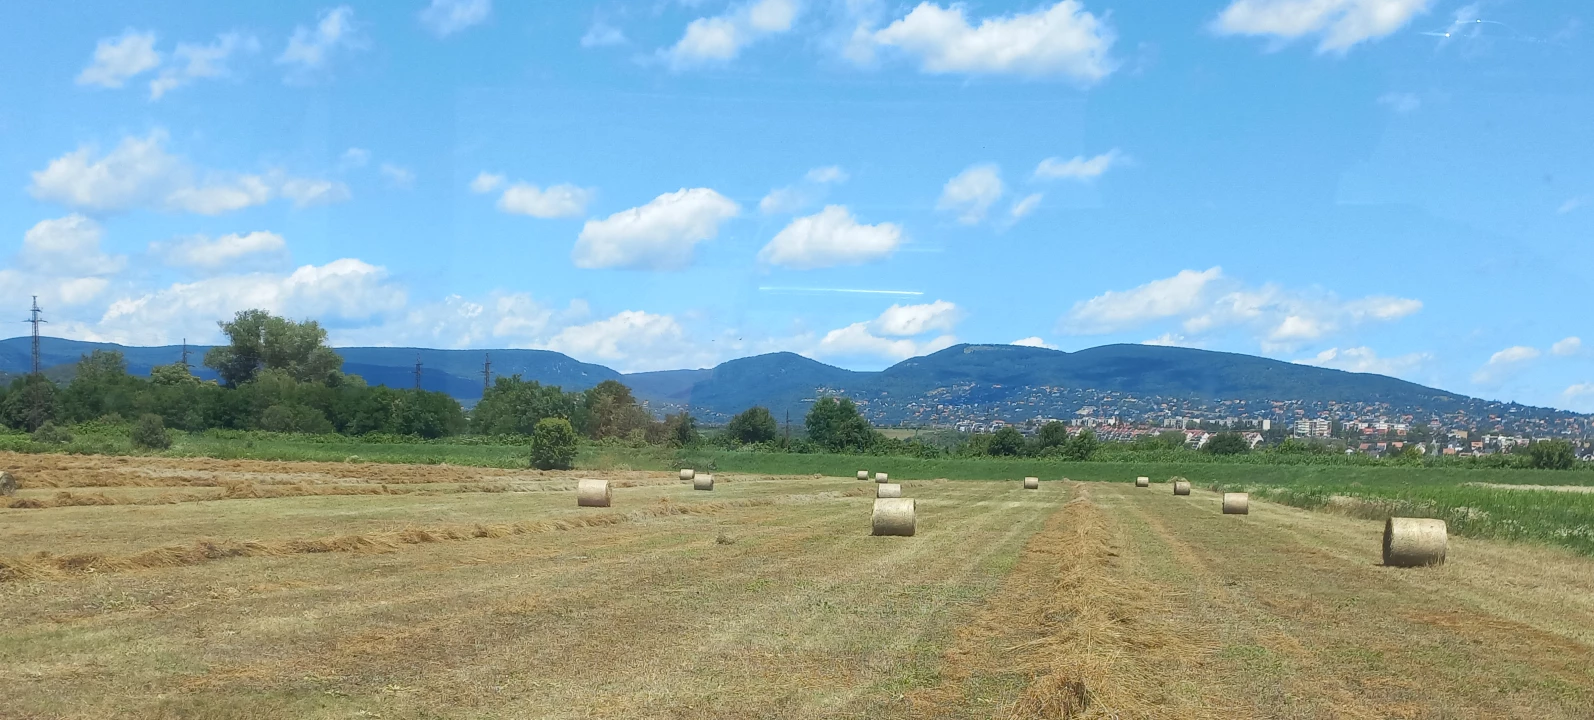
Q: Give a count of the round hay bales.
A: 13